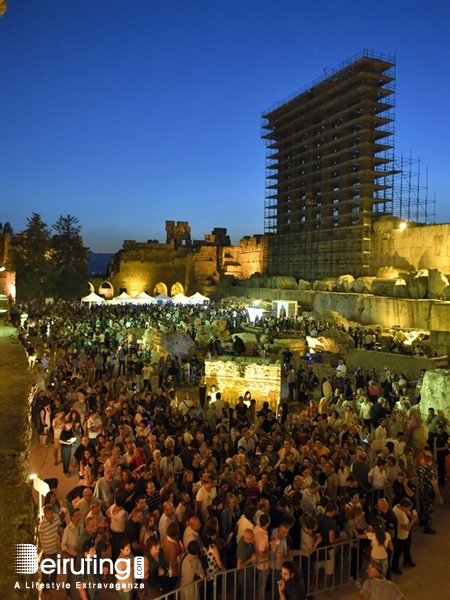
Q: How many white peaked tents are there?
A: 6